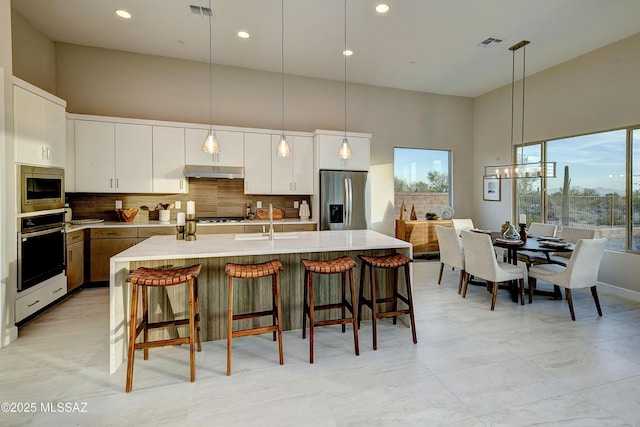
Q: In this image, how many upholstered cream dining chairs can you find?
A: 6